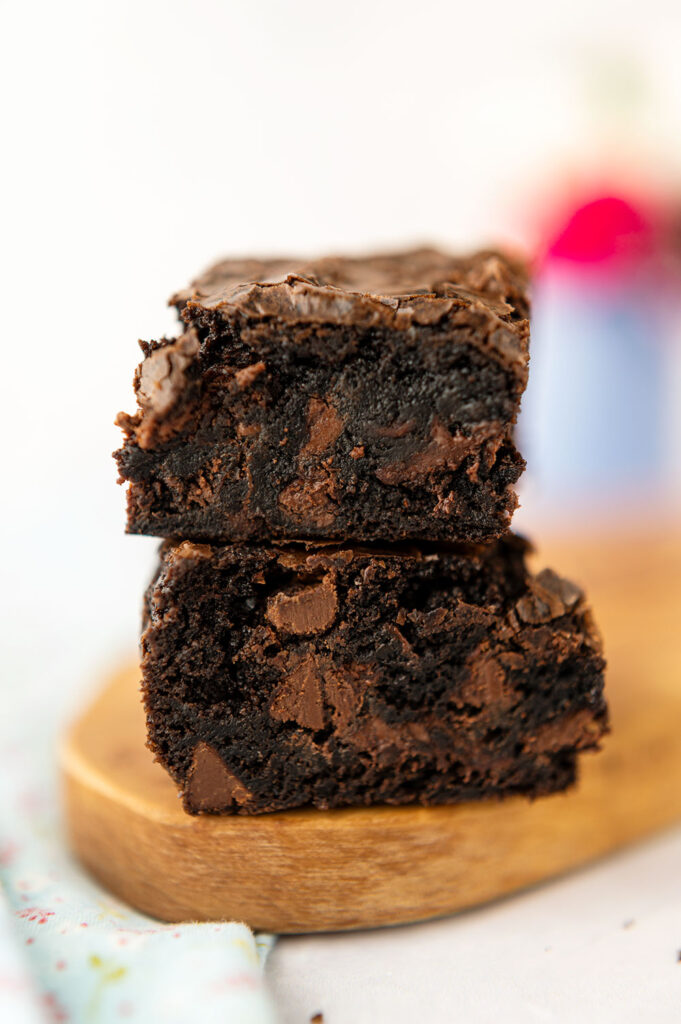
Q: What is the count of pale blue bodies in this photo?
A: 1